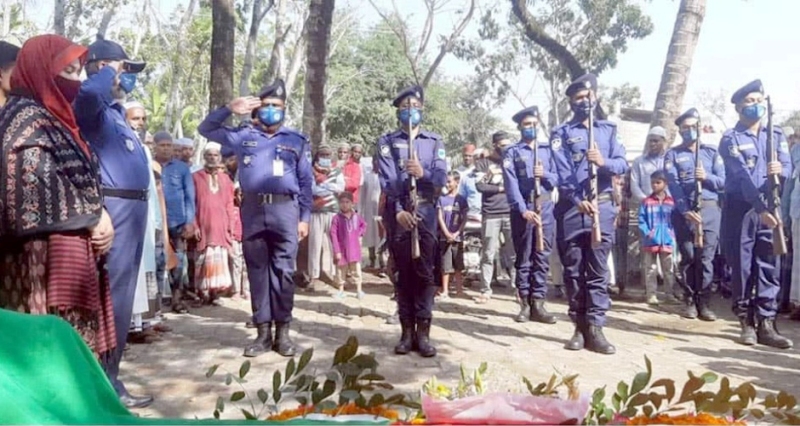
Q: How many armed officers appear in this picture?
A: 5